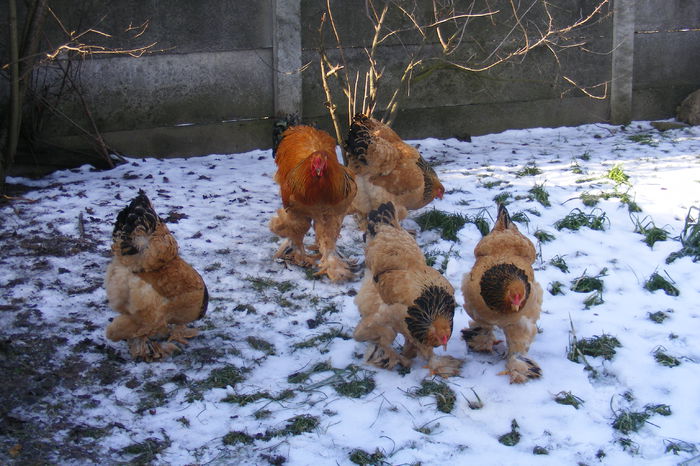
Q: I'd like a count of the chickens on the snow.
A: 5